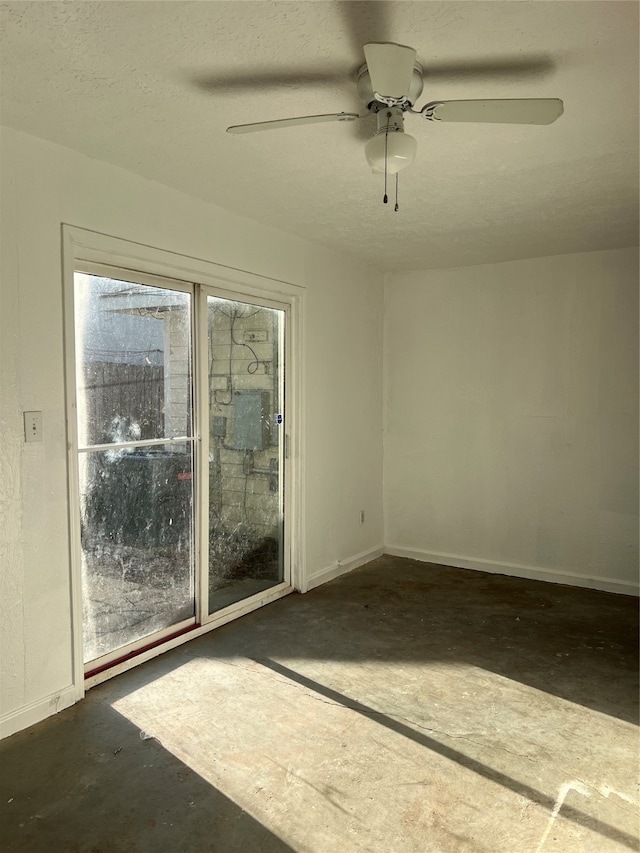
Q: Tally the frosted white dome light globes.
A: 1